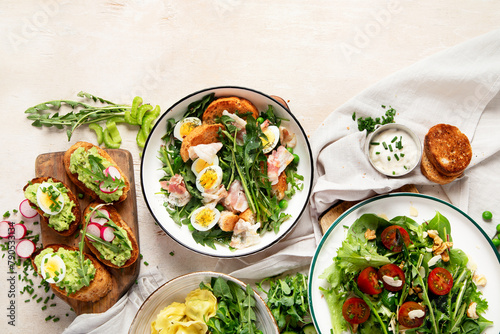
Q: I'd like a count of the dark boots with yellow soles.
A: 0